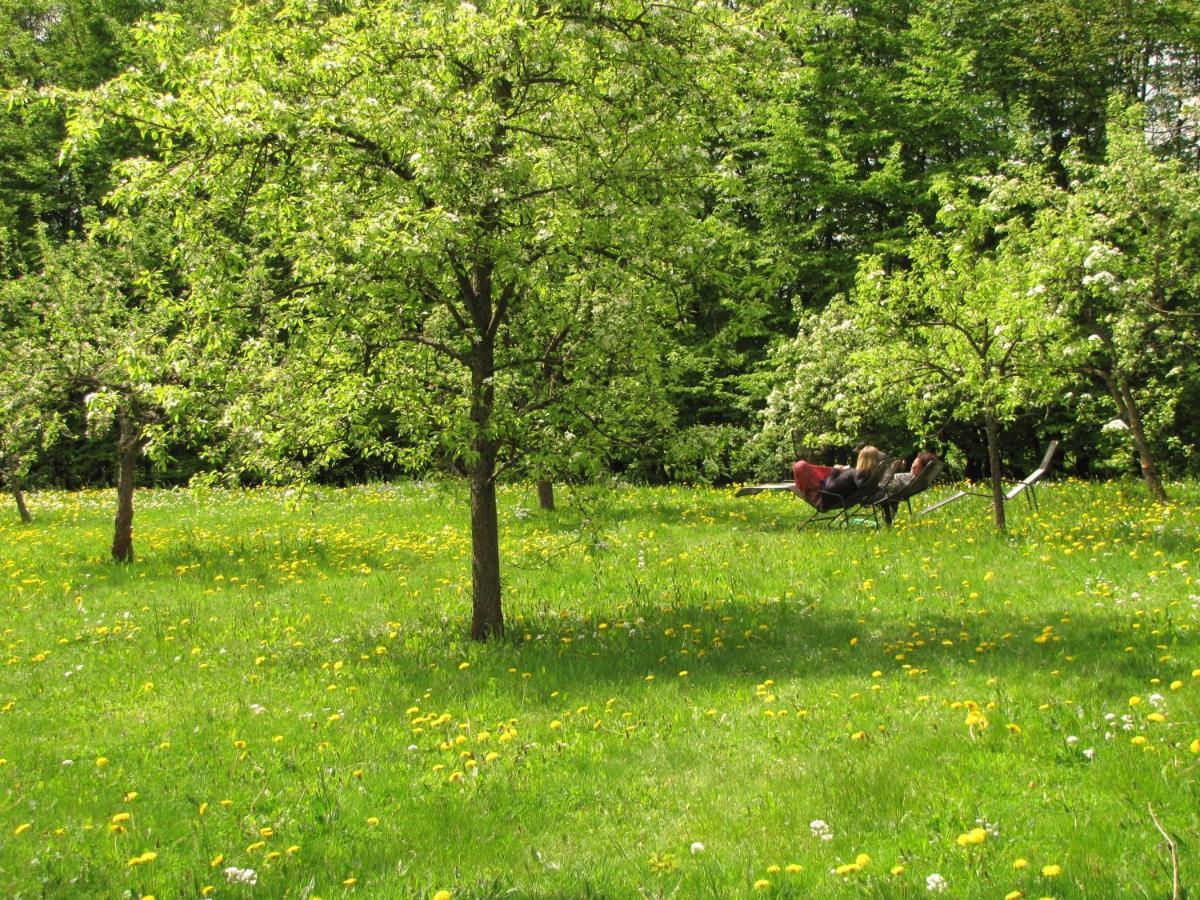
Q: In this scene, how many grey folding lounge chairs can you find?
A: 3